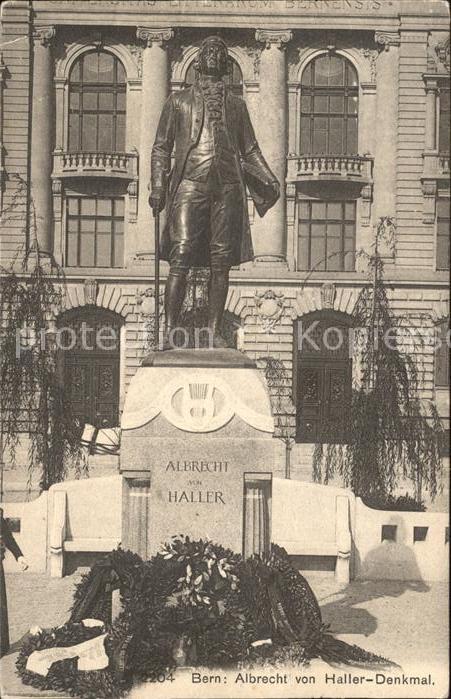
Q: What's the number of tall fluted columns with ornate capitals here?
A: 4